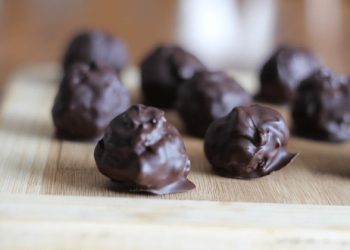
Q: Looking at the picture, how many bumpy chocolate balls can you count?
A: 8